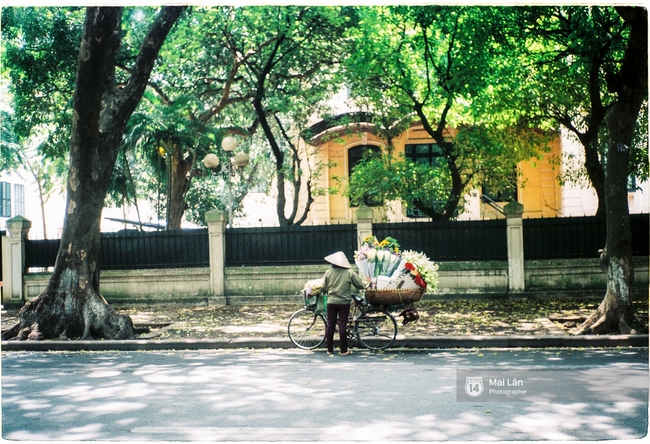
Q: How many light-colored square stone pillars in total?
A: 4